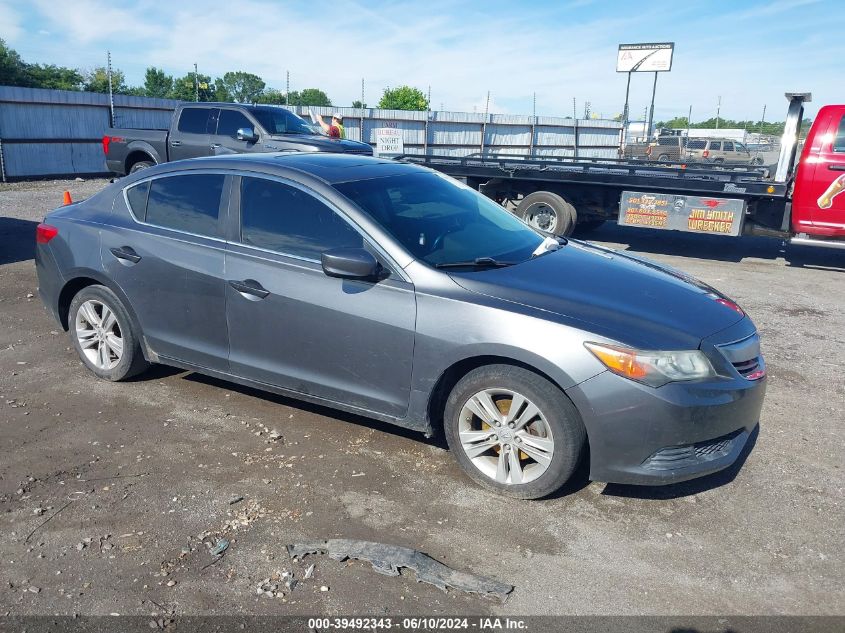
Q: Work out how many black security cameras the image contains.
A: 0